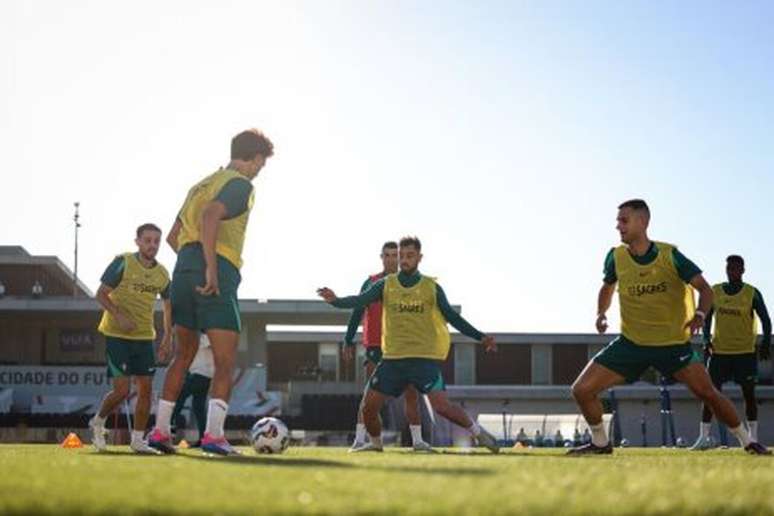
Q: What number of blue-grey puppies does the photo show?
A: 0